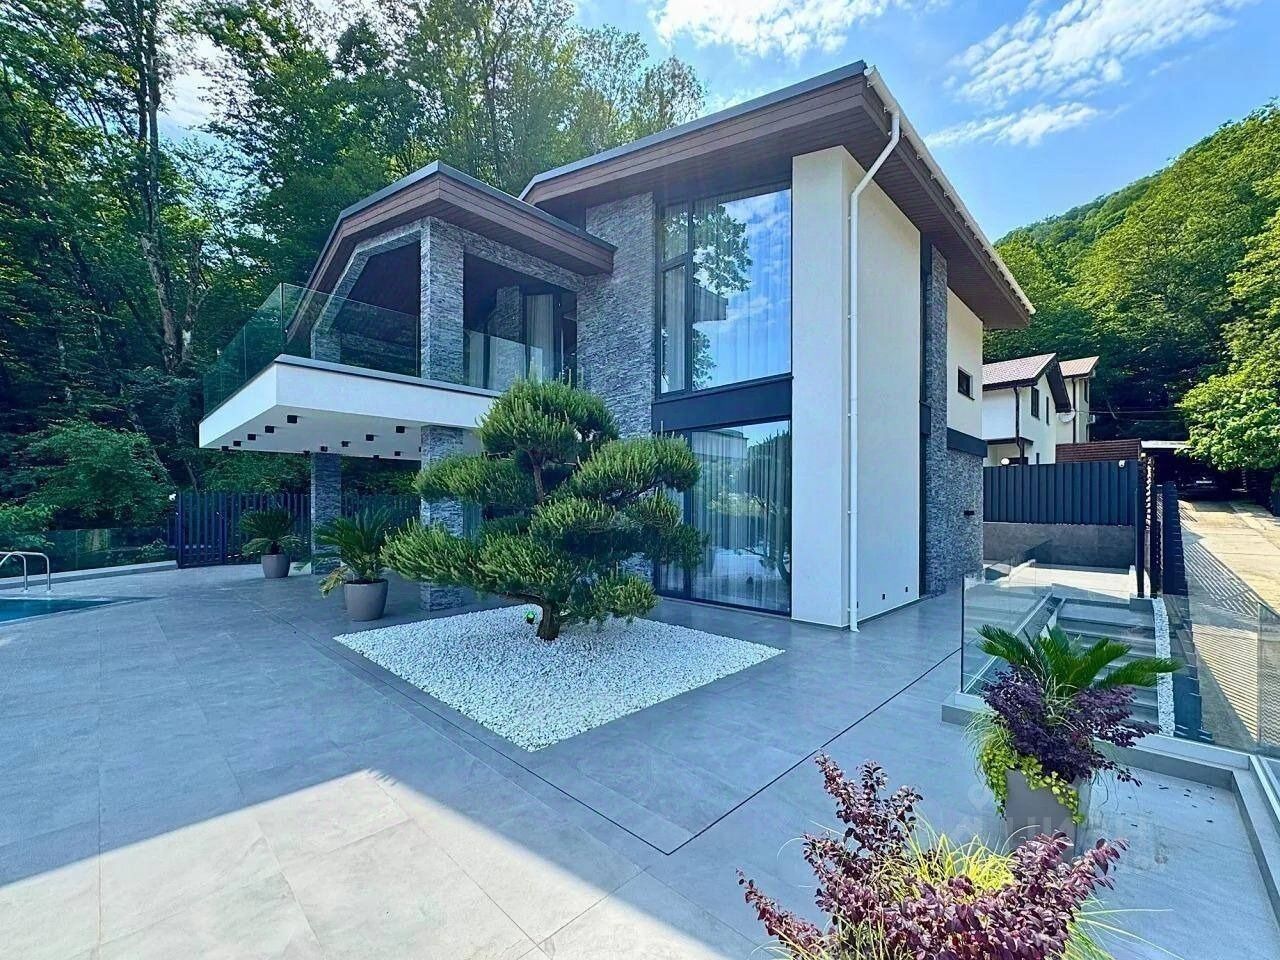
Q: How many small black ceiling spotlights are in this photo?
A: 13